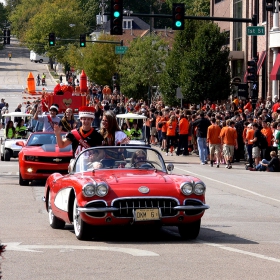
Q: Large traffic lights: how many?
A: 2